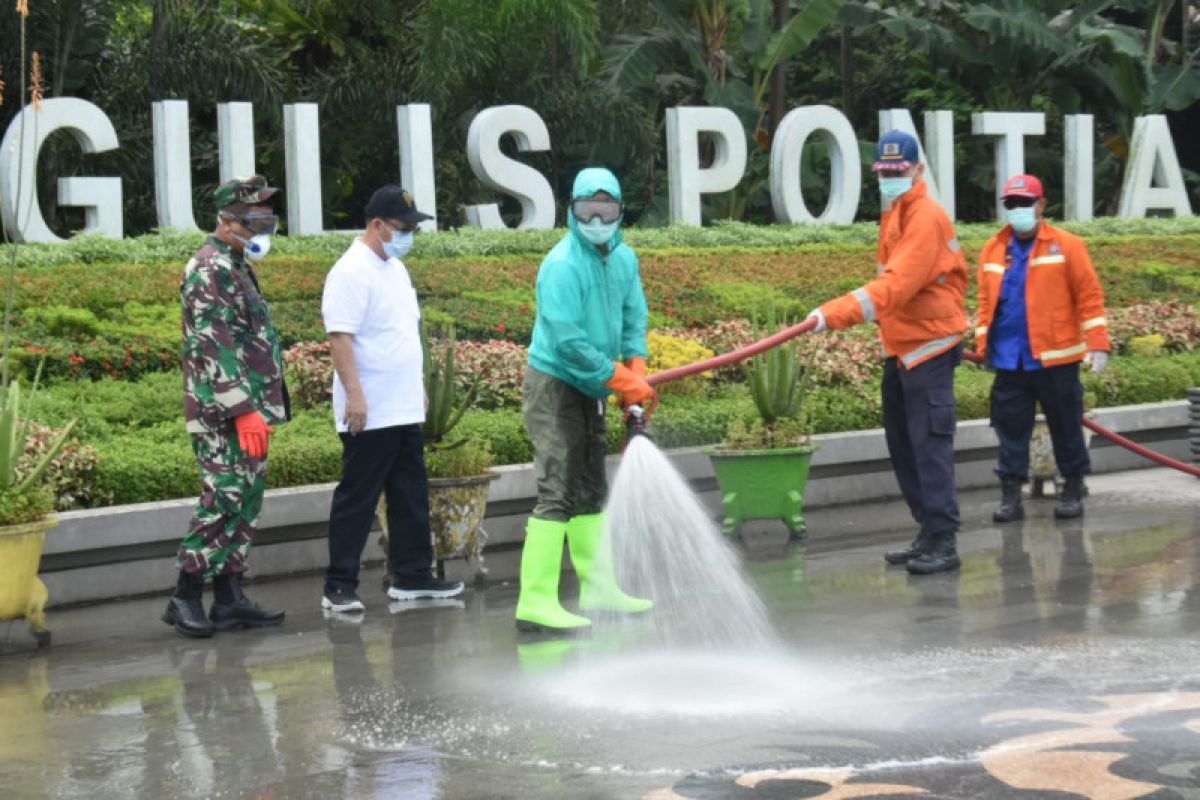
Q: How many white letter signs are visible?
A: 11